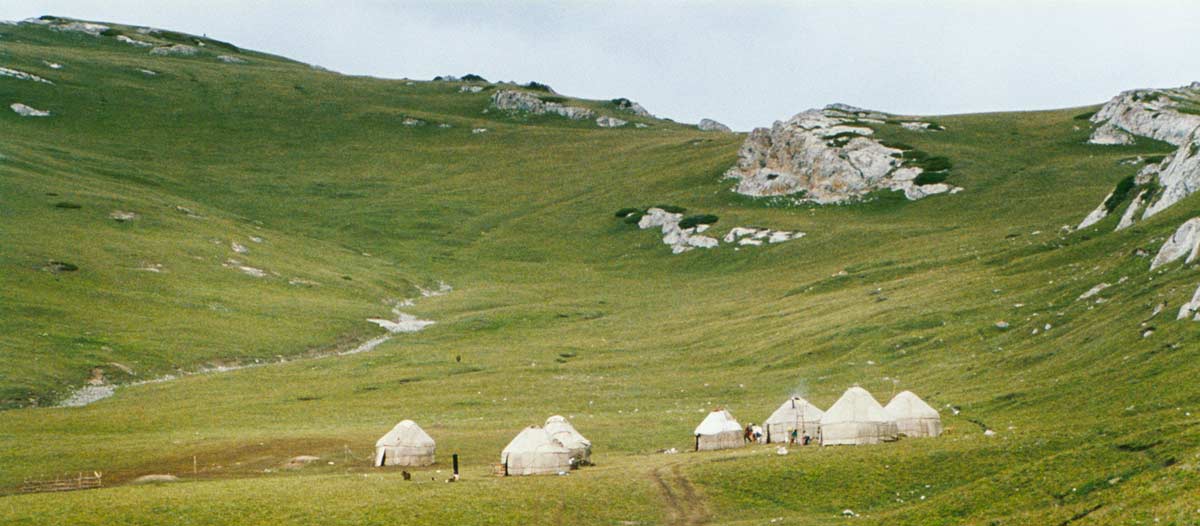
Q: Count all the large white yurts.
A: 7